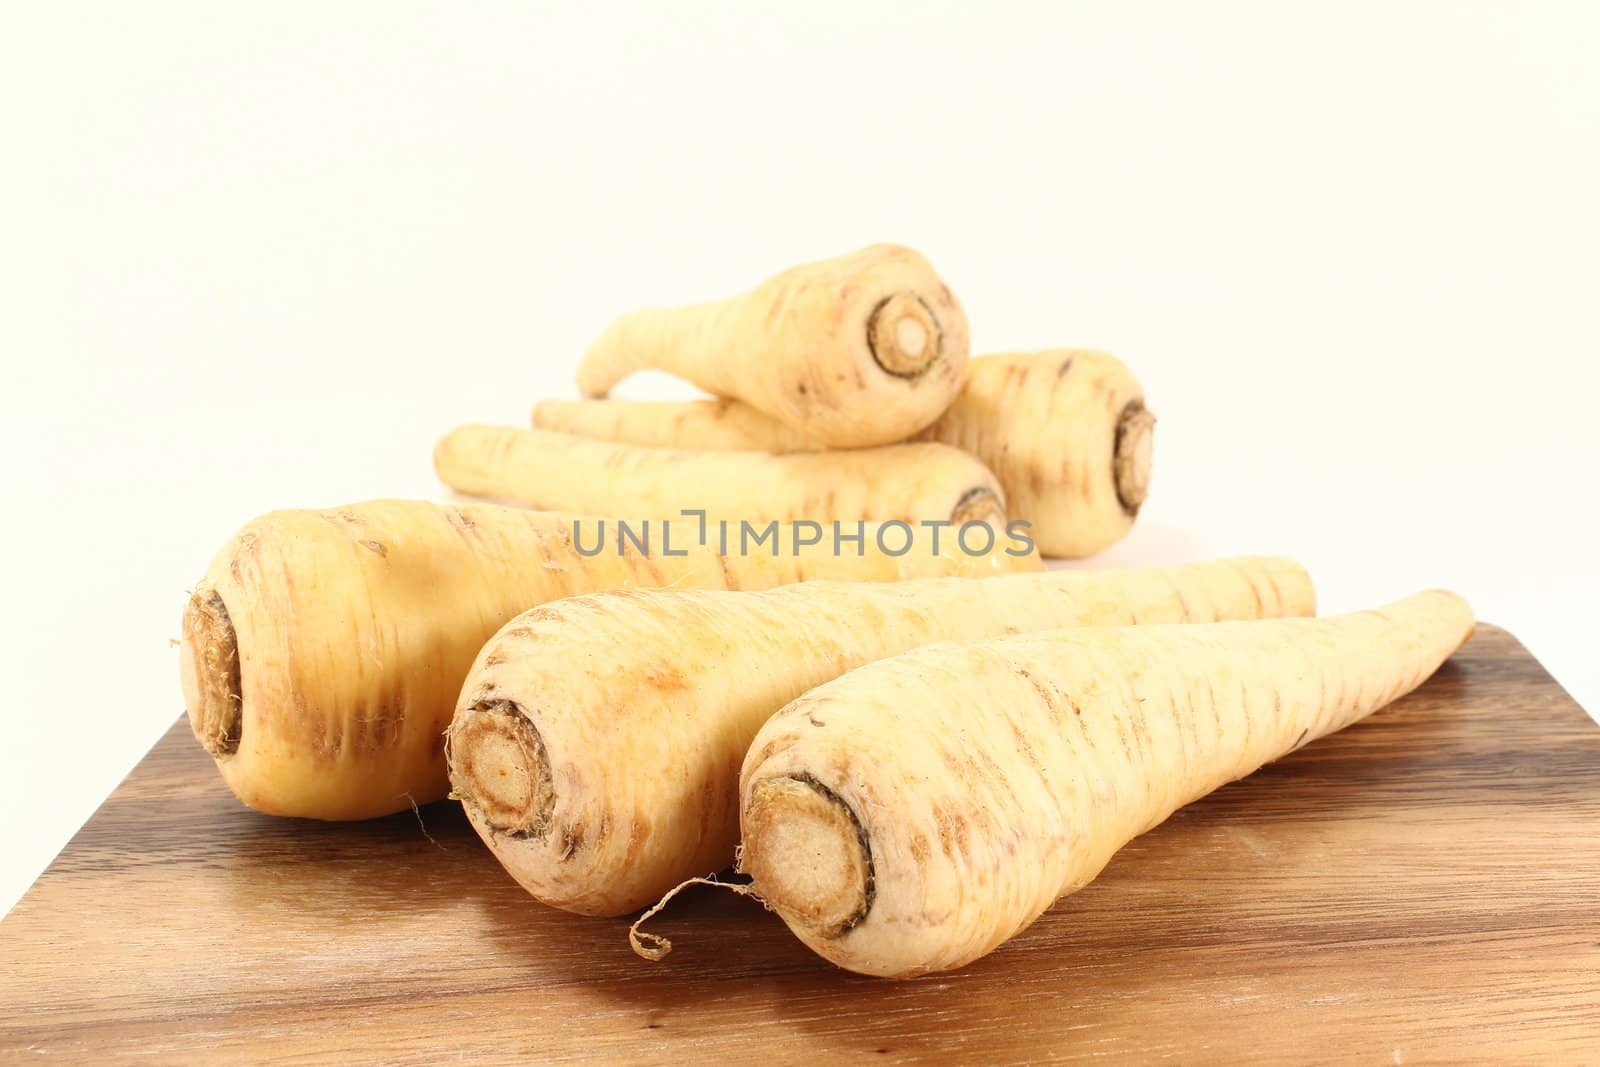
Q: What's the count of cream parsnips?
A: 6